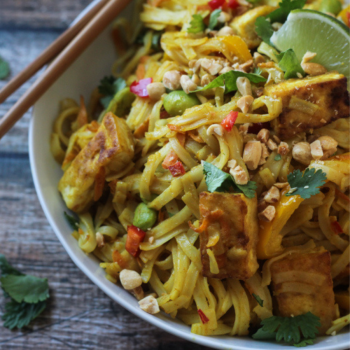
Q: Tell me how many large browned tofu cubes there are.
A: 4